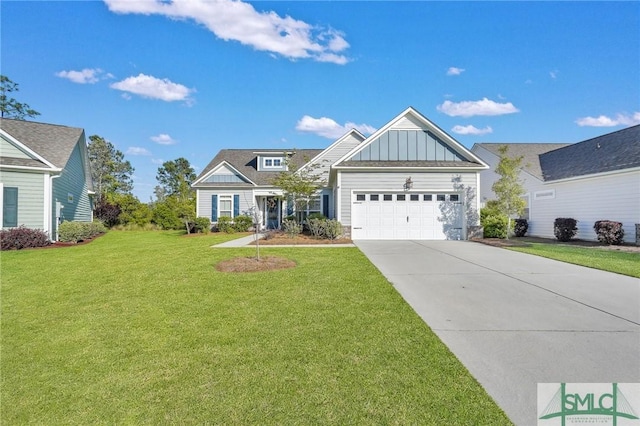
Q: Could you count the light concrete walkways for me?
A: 1